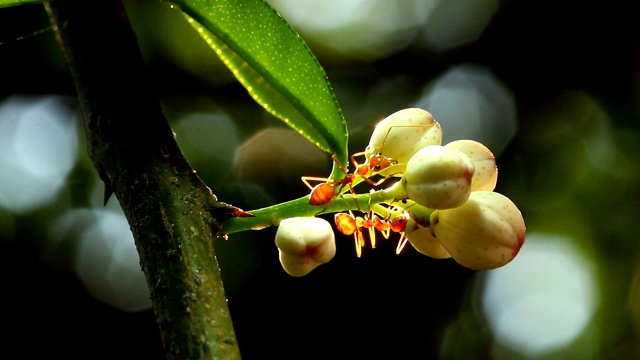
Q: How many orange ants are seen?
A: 2